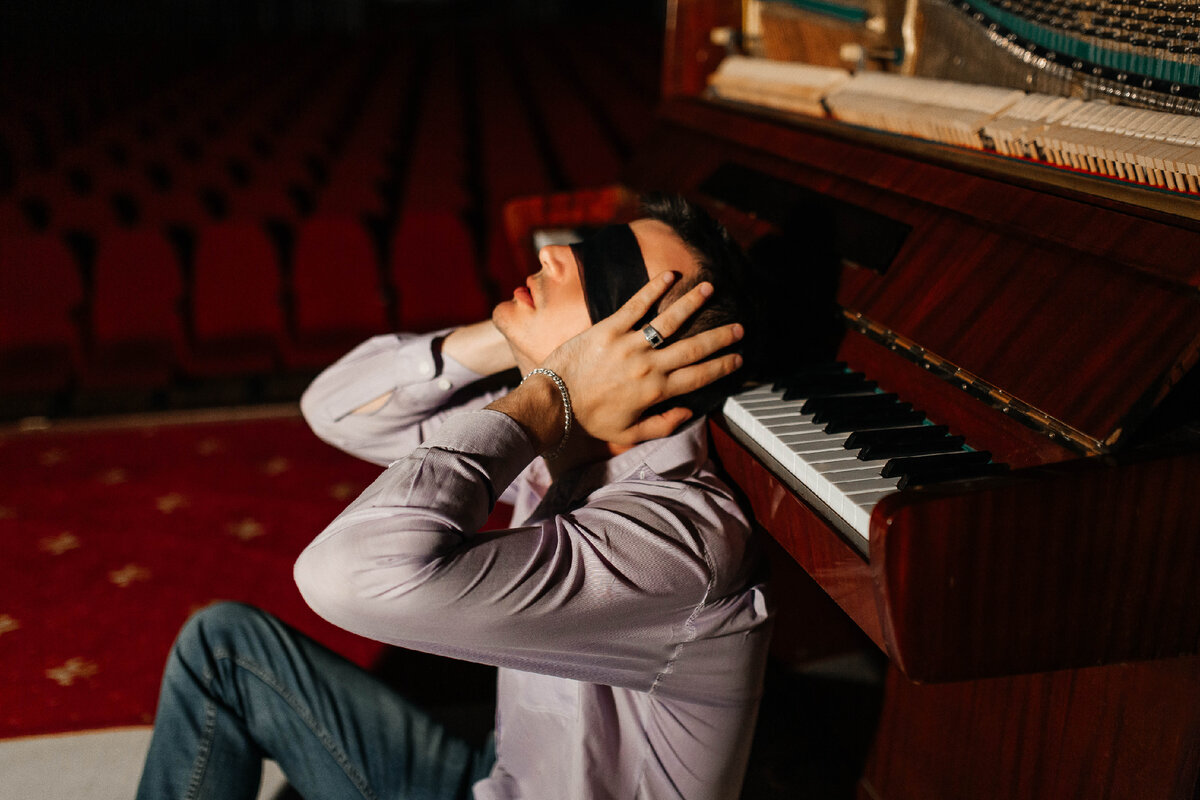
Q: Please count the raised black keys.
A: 10